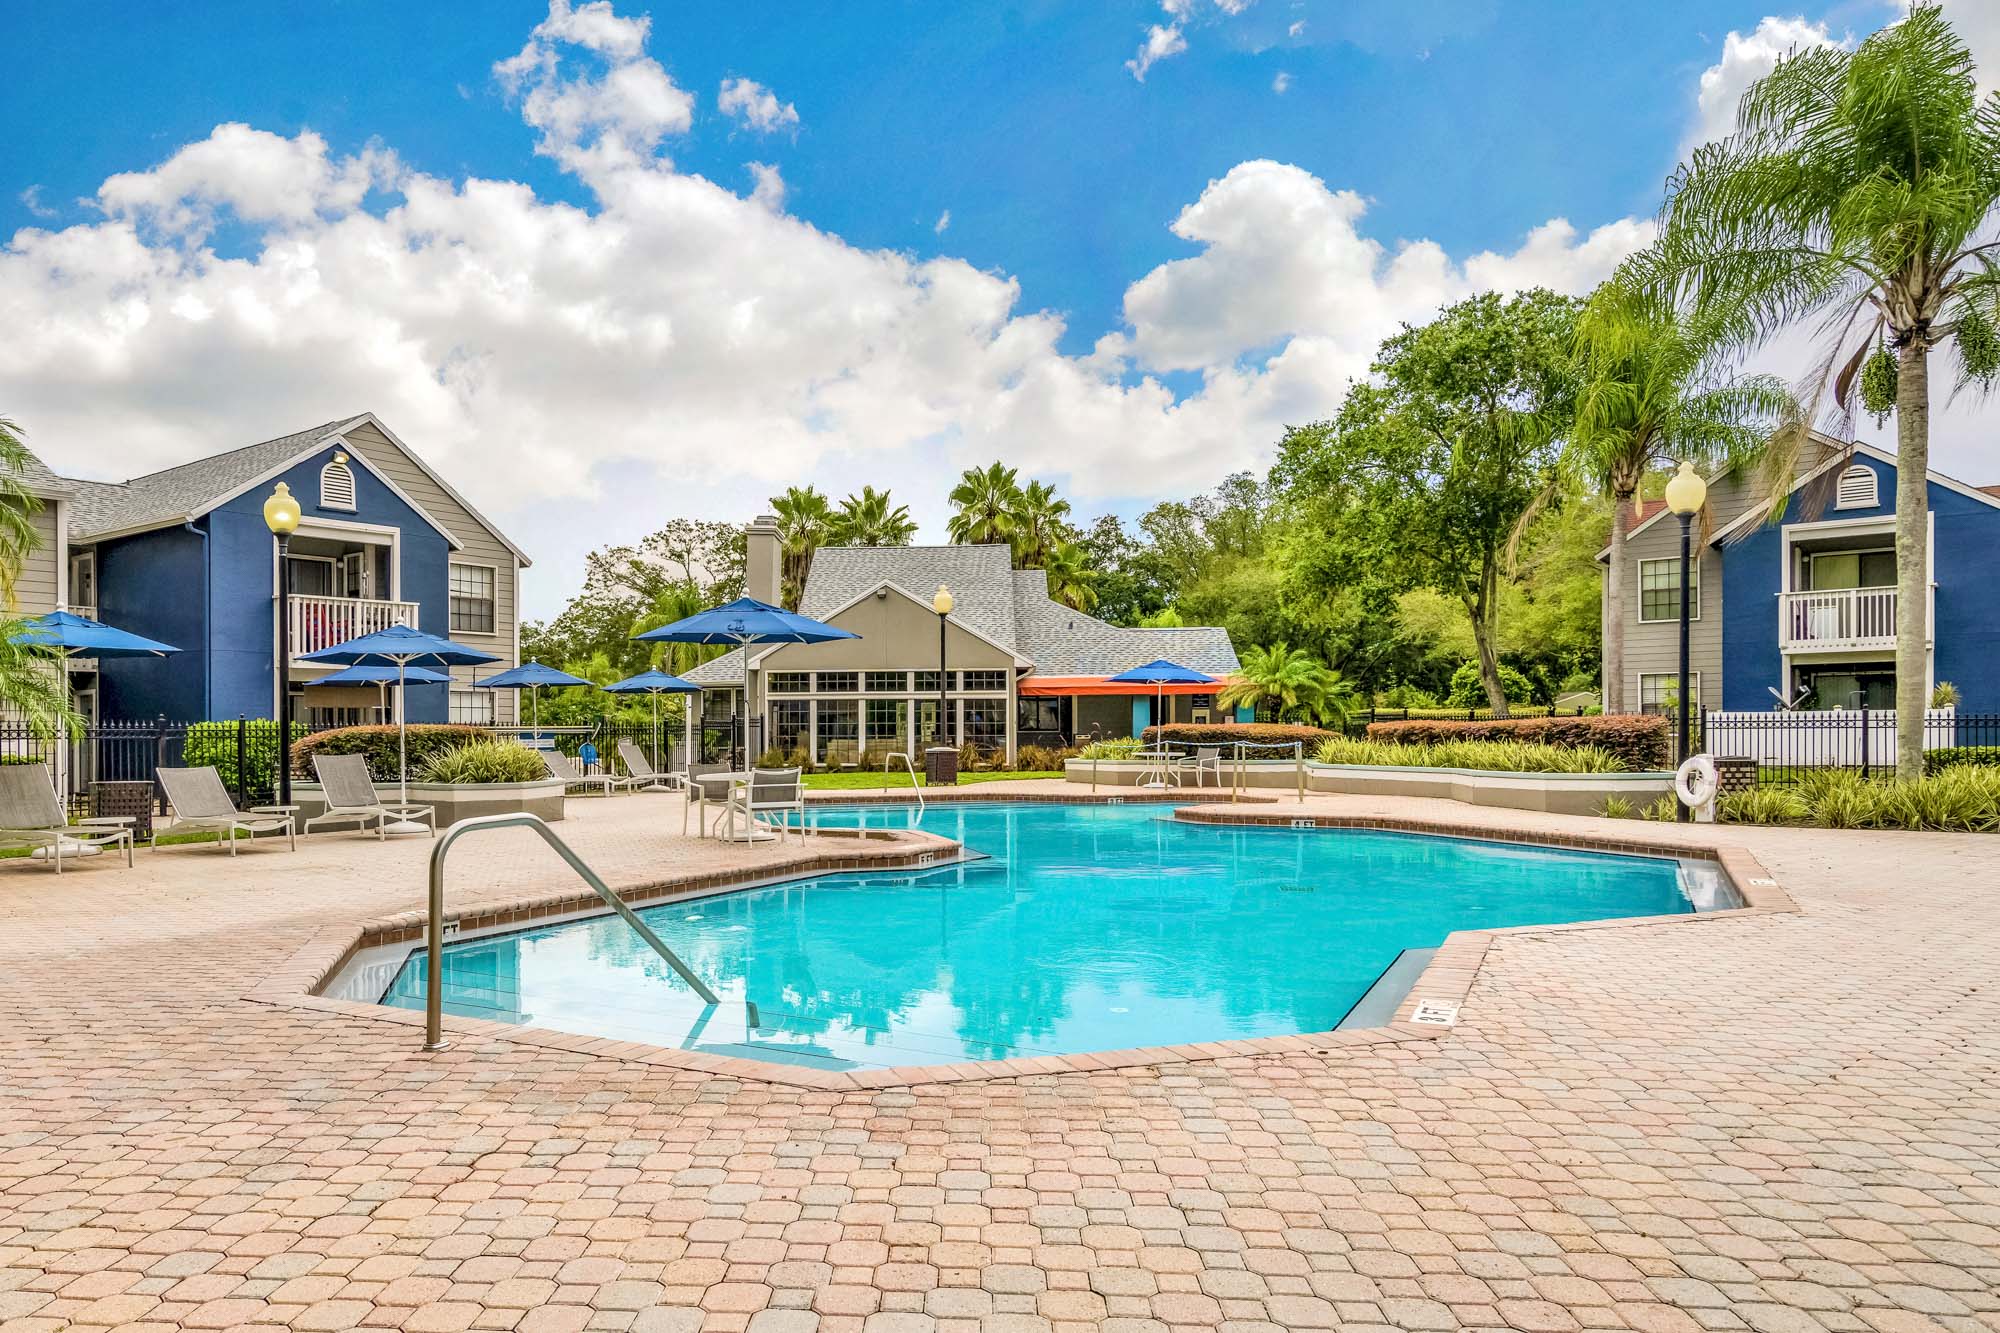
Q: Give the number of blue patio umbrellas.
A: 7